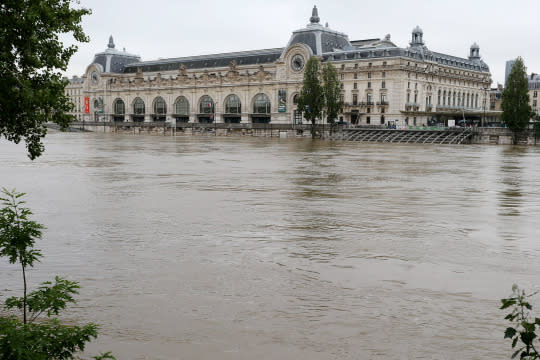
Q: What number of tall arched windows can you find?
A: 7